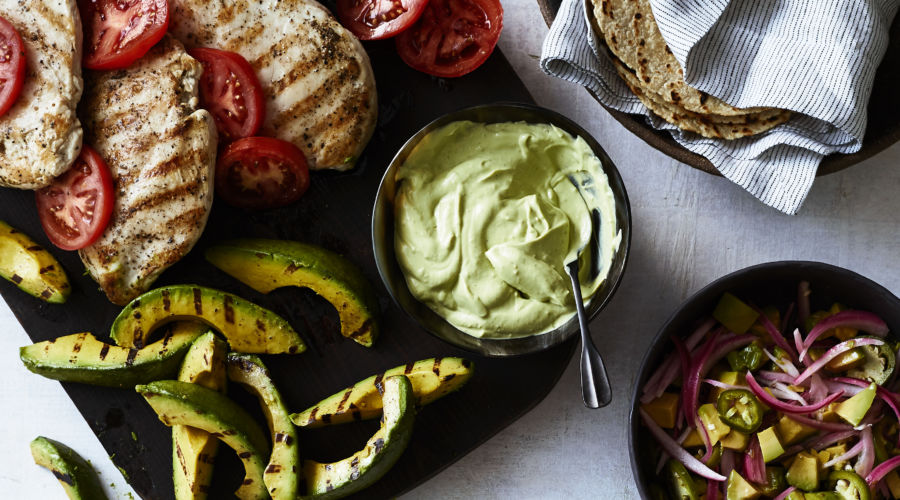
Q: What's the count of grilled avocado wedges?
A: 10